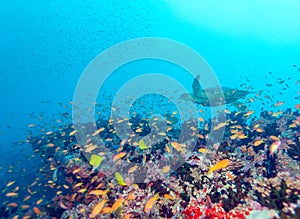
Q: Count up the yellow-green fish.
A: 3